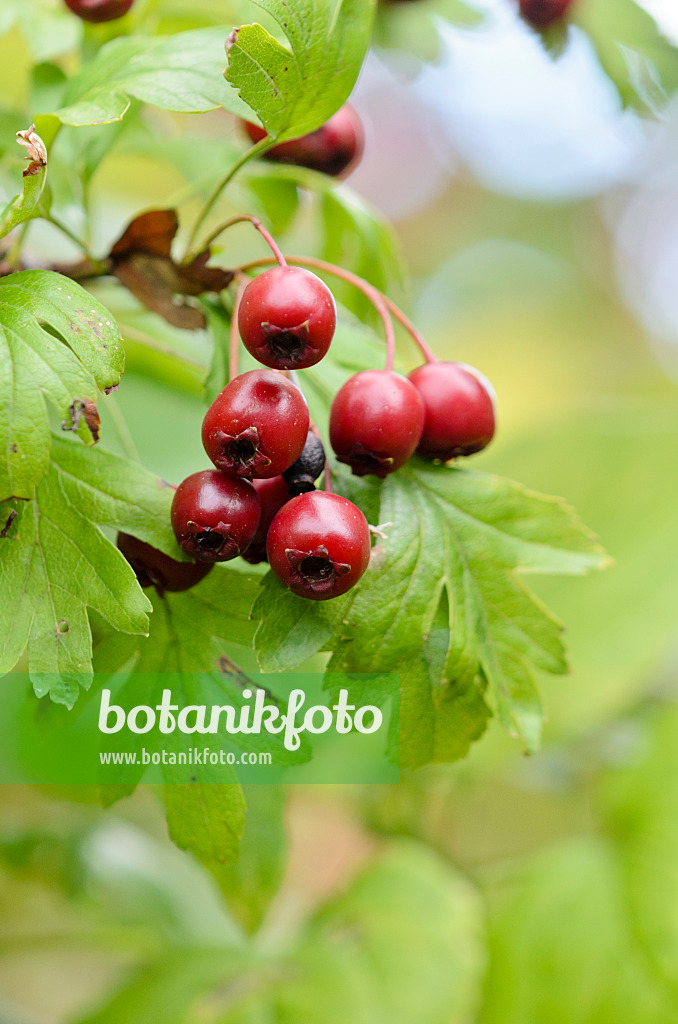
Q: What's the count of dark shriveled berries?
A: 1